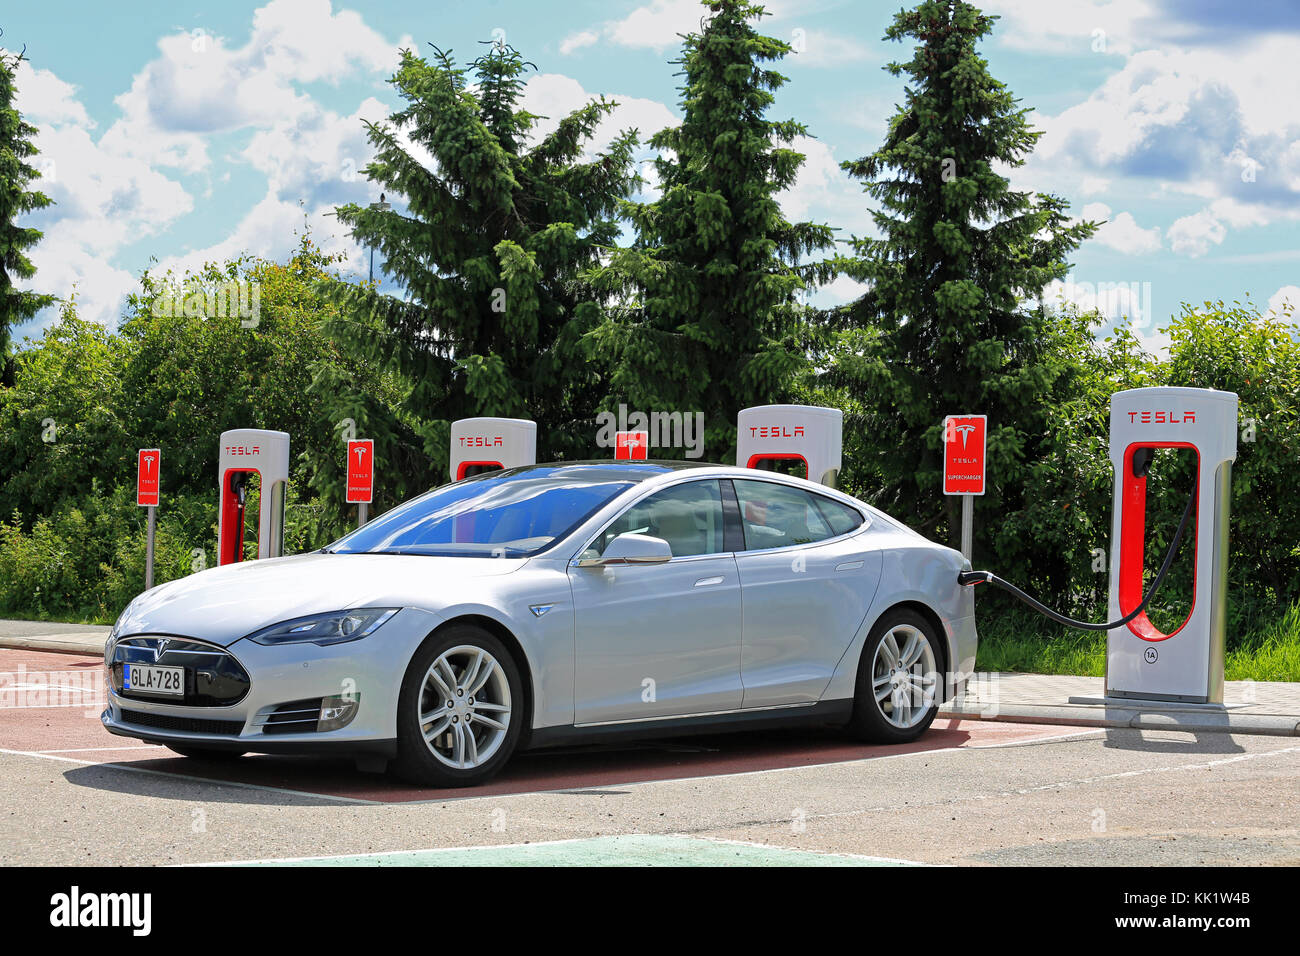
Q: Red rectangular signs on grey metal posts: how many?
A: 4